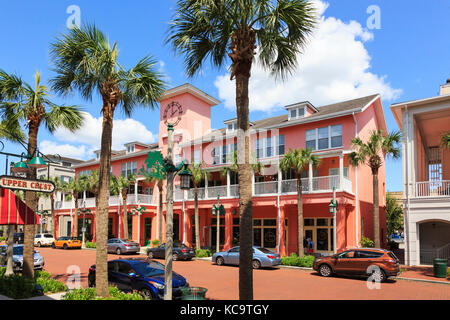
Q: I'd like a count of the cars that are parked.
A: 8